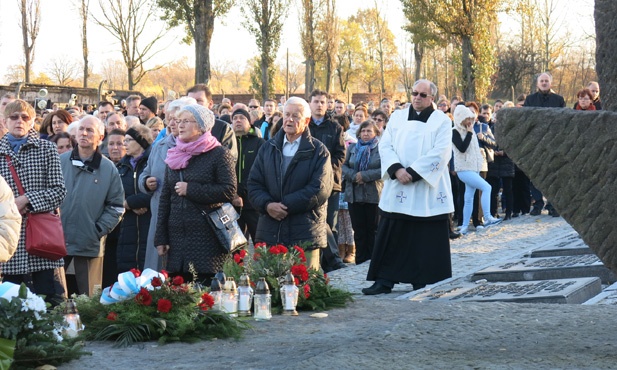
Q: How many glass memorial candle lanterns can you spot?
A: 7